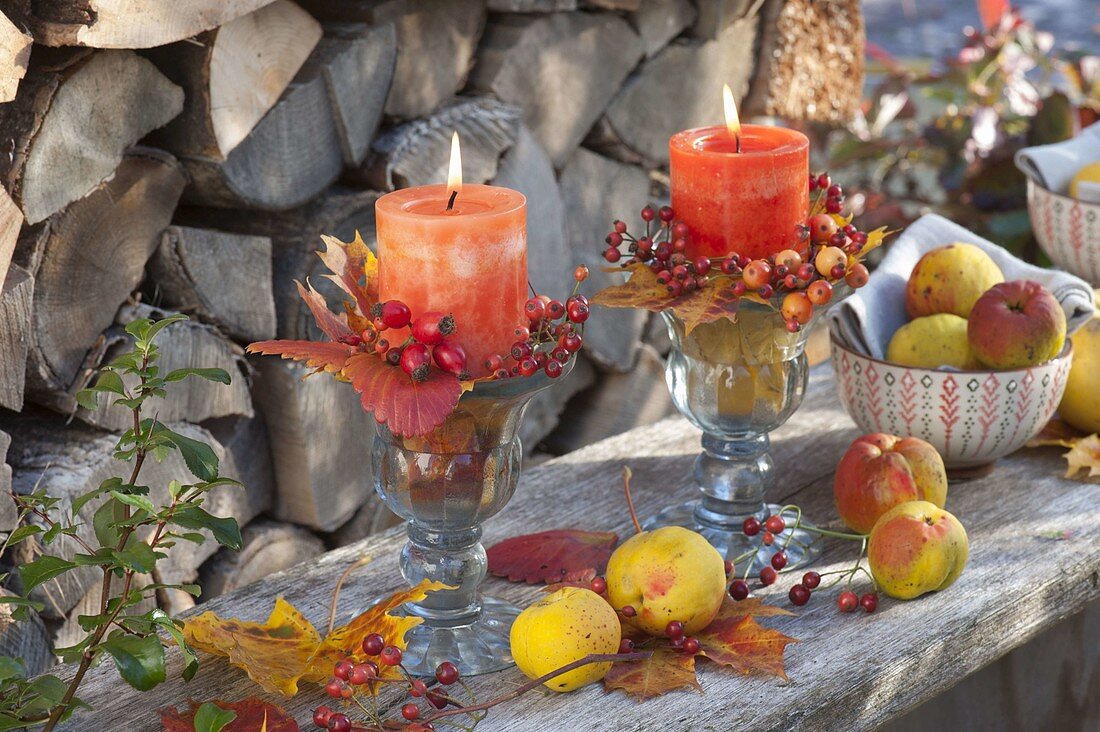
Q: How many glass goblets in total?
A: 2